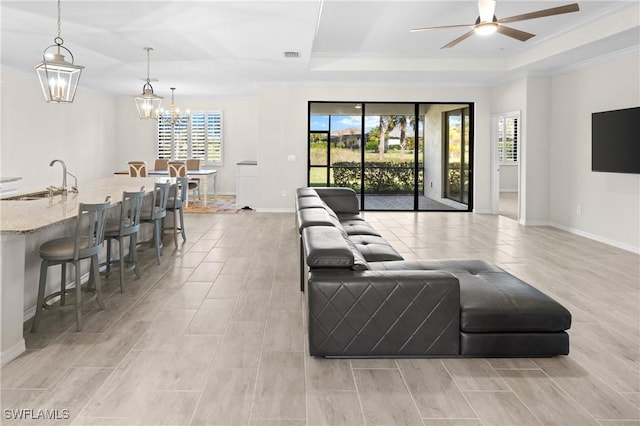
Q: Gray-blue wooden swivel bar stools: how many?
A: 4